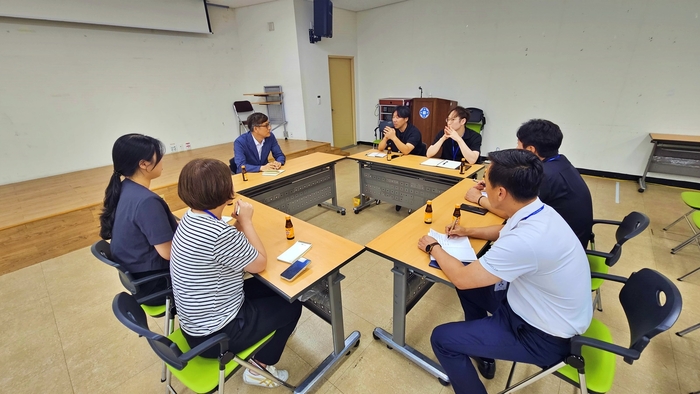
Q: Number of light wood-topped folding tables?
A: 5